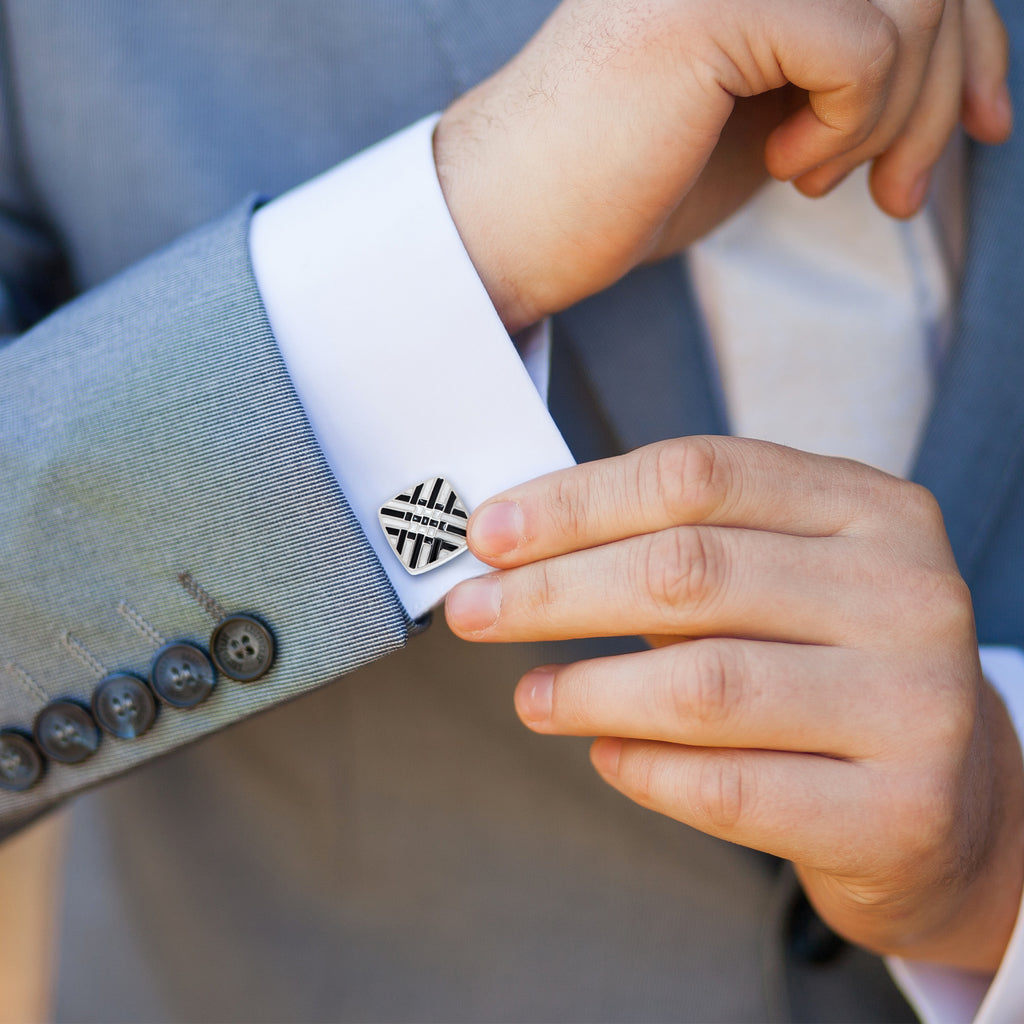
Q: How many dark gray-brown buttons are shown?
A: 5